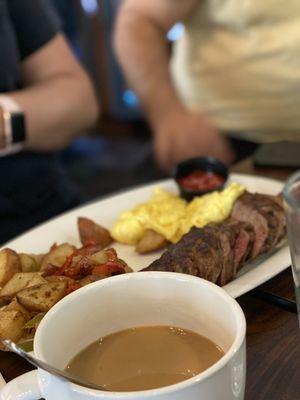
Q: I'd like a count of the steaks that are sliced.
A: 1